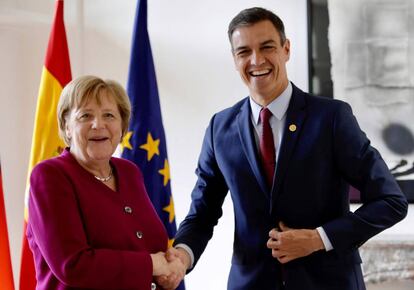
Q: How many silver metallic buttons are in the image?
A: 3